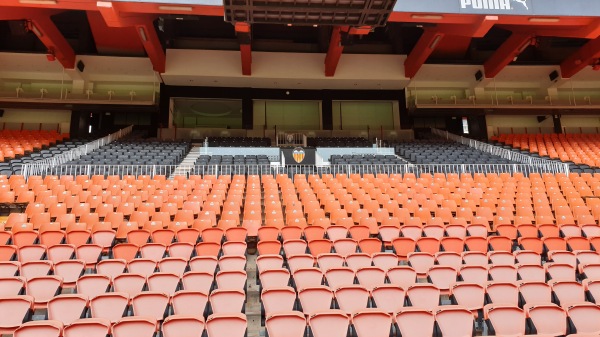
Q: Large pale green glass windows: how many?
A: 3